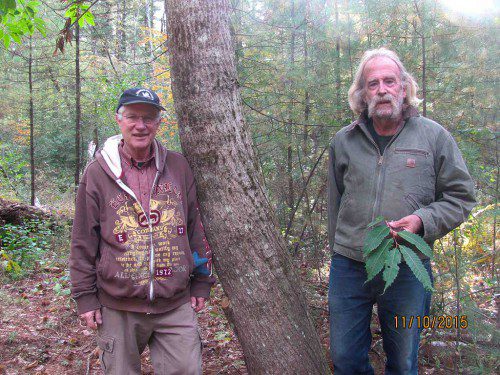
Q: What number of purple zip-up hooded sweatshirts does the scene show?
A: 1